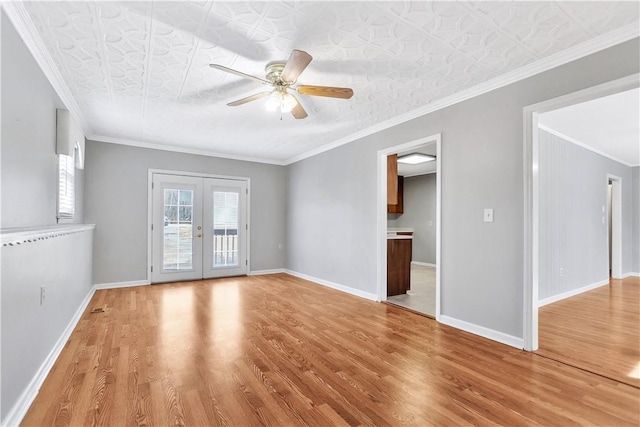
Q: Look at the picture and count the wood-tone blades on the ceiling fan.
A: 5